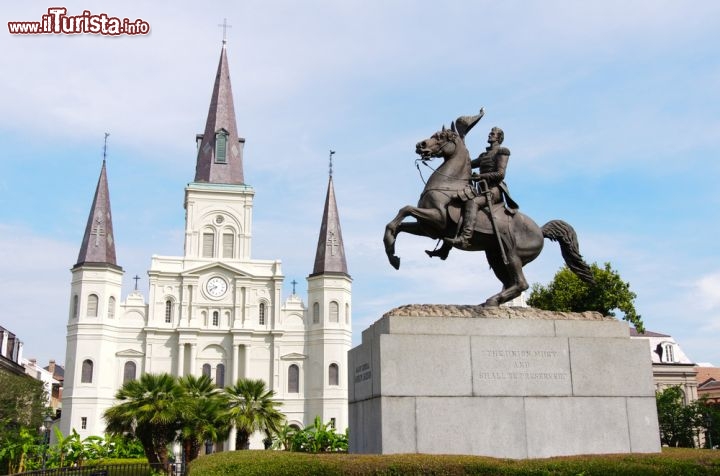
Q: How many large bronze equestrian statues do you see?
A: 1